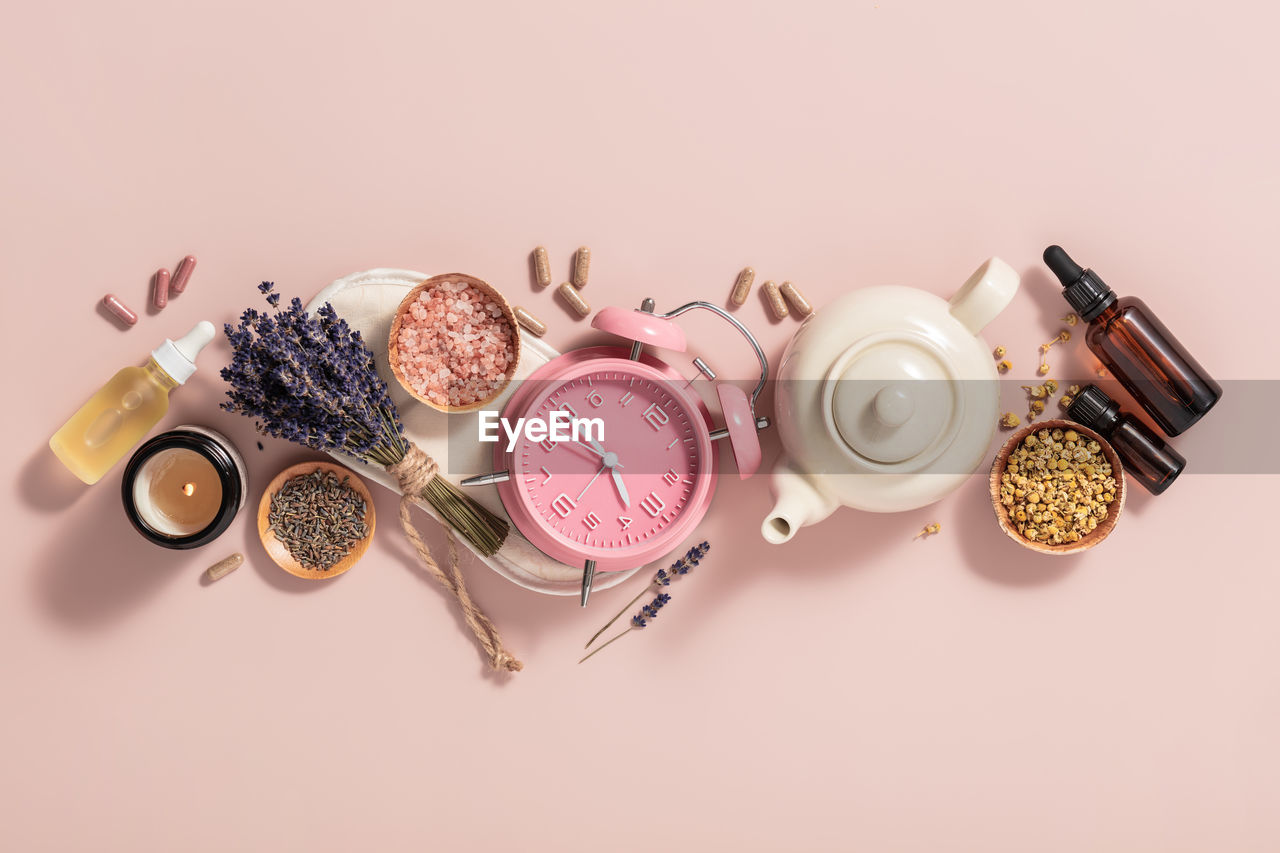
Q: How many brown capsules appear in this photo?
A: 8